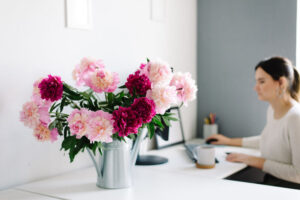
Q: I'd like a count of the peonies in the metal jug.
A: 14